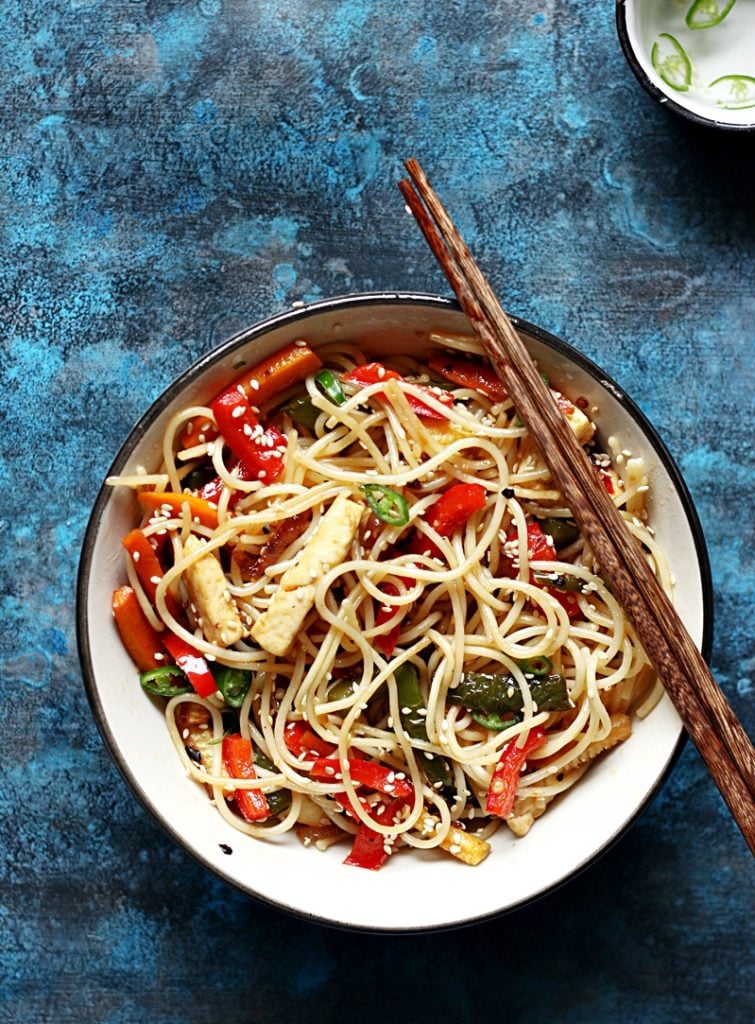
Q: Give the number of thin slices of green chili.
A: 9